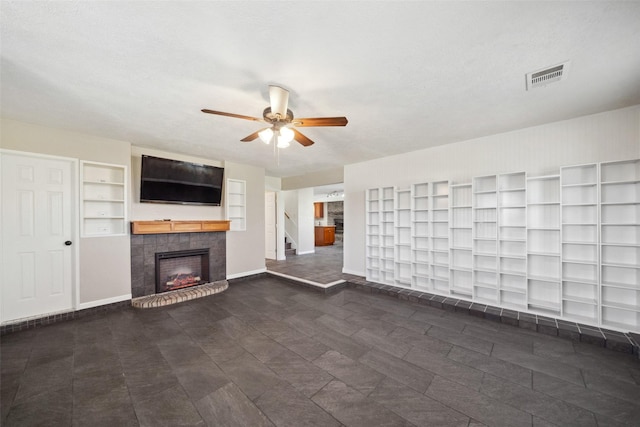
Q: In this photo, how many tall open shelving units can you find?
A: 11